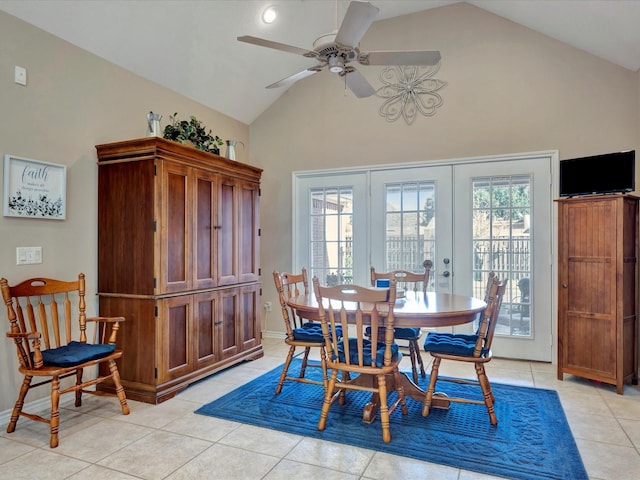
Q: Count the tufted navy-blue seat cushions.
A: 5